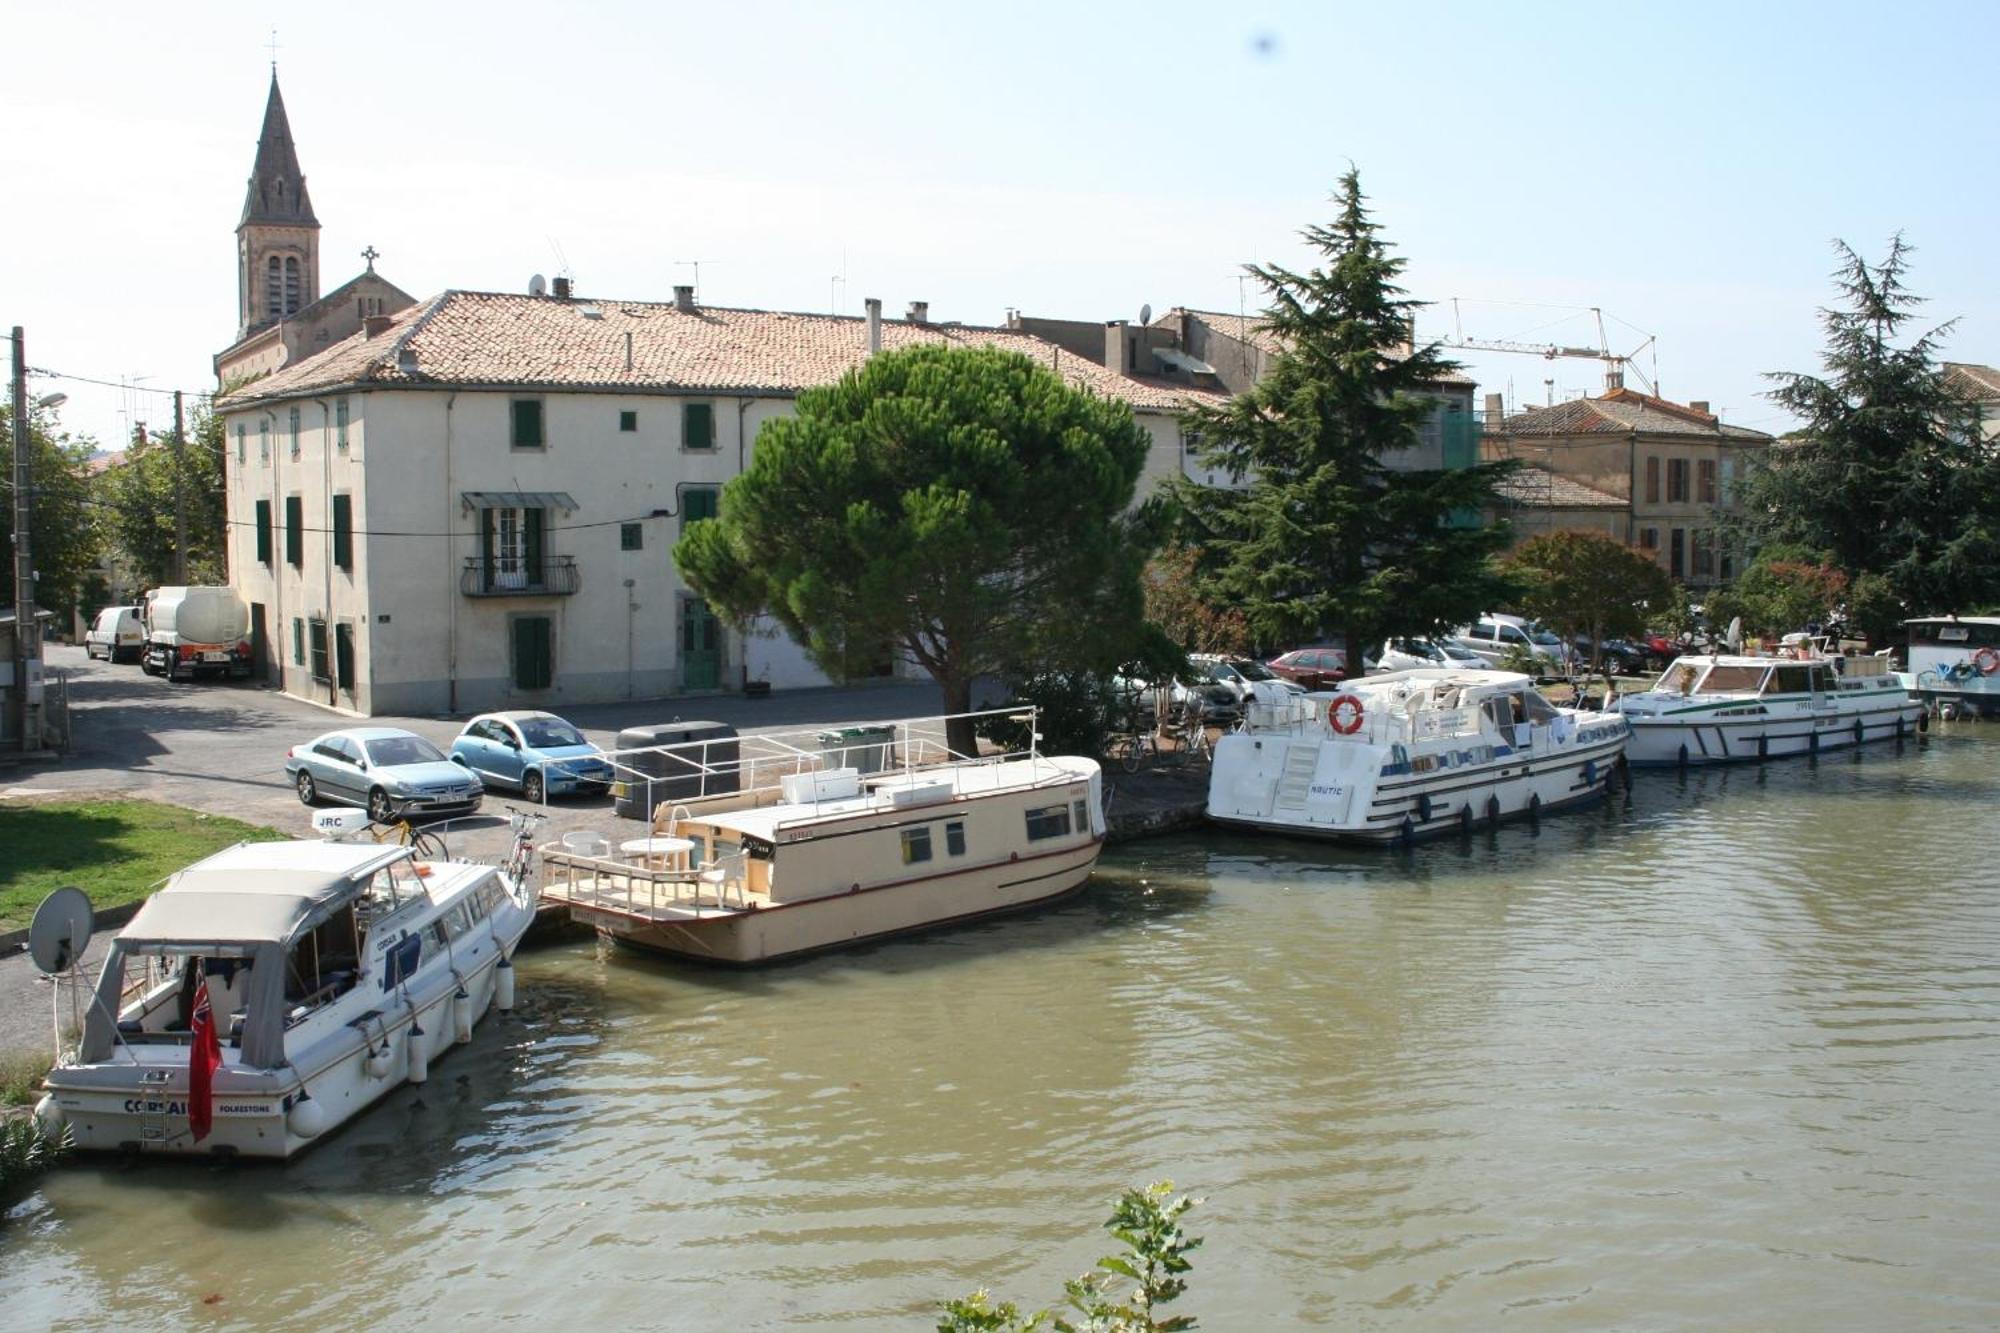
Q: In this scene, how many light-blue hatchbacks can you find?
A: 1